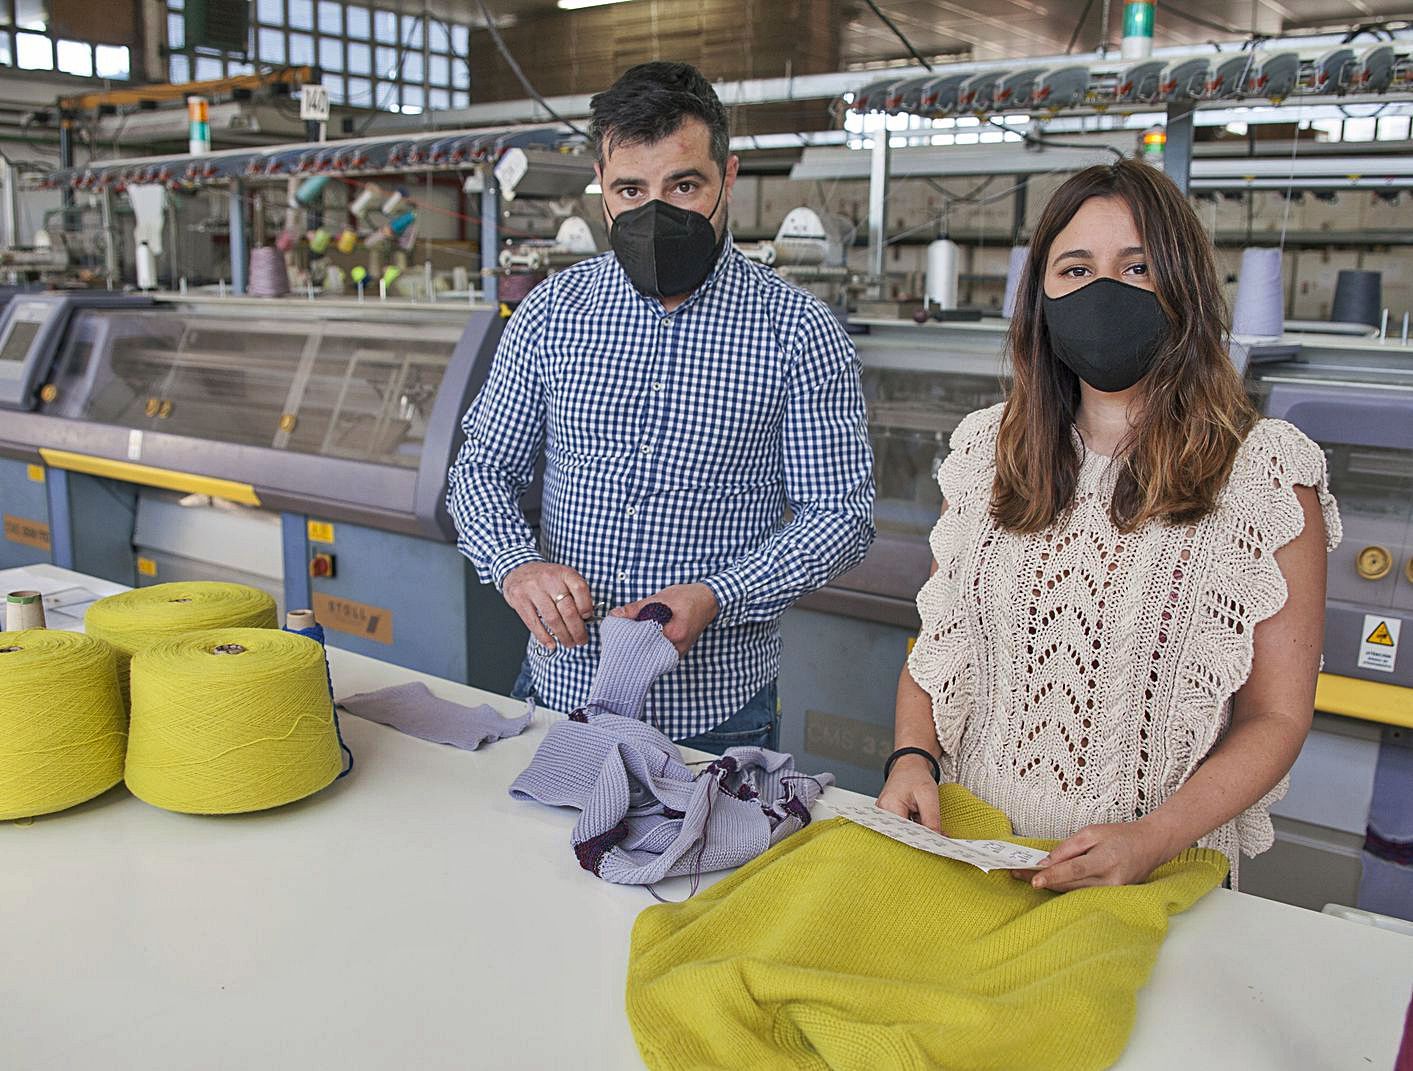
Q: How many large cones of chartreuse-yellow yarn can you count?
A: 3